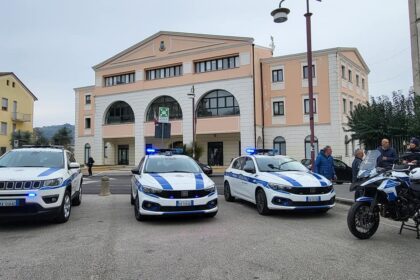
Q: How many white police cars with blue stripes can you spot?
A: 3